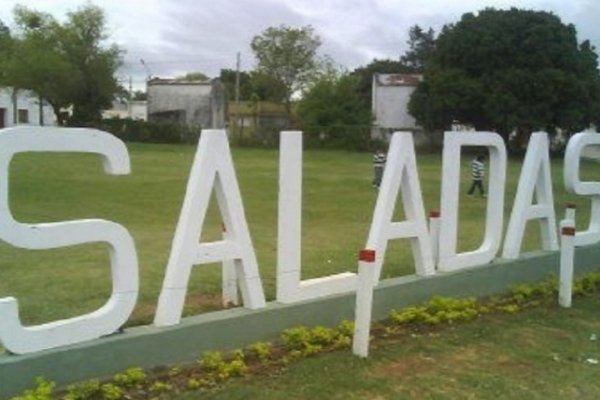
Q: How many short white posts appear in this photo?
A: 5